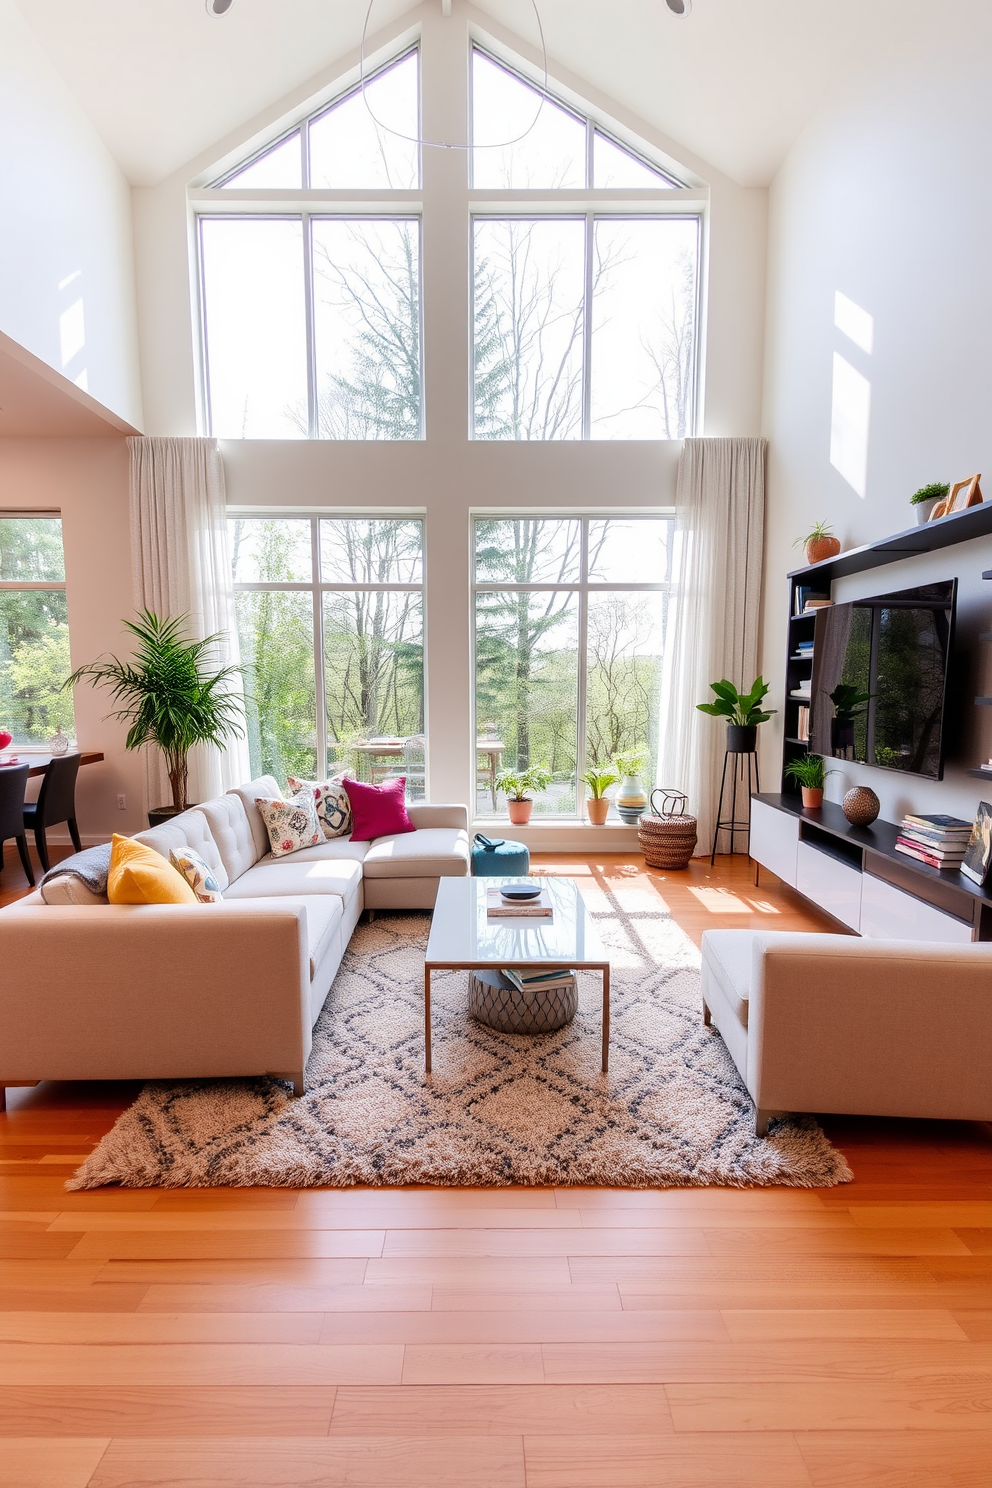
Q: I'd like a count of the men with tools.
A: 0